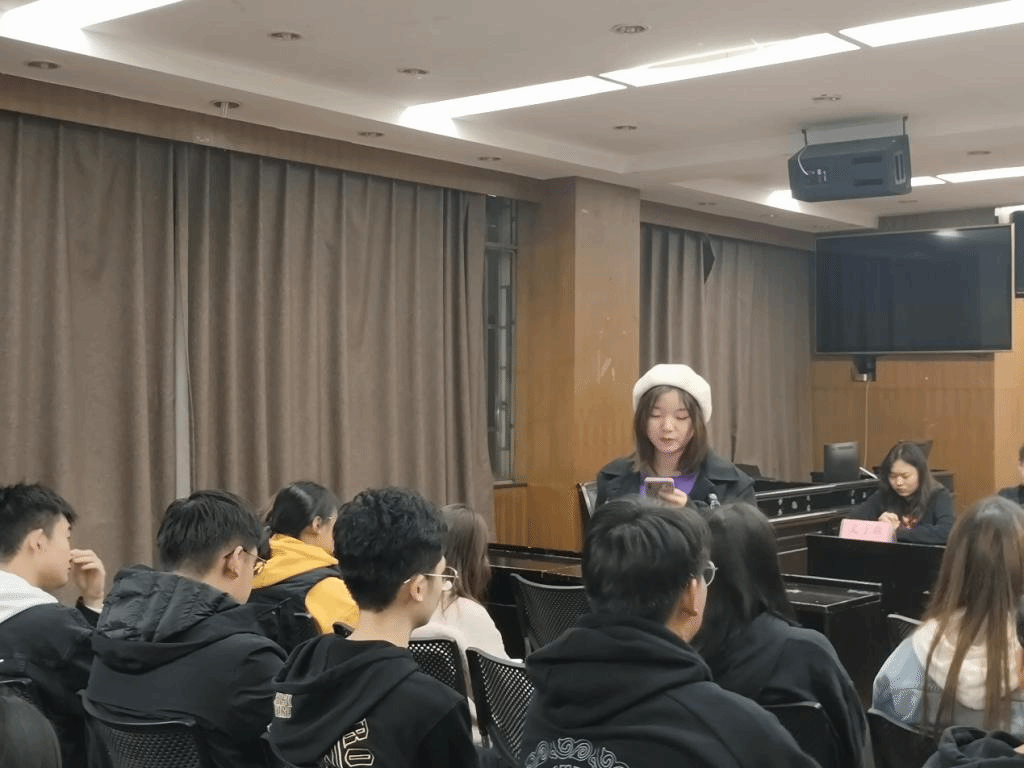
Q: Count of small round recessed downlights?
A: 12